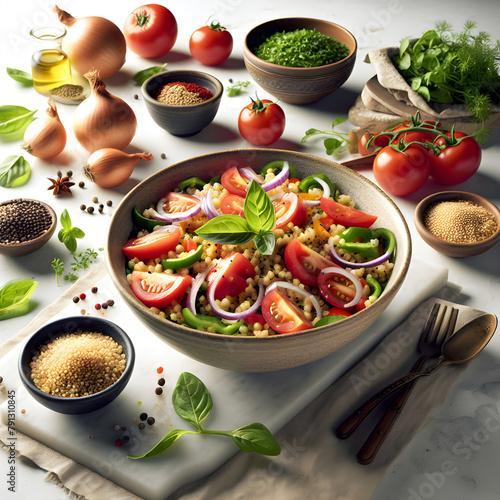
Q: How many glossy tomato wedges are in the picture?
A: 11